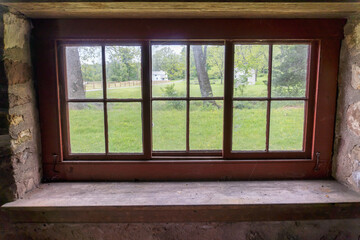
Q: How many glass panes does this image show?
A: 12